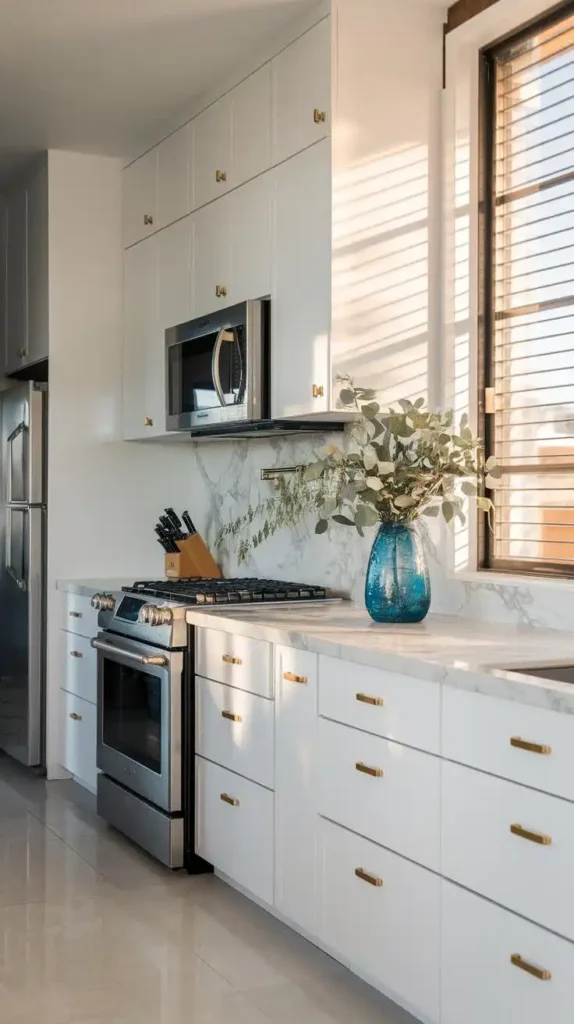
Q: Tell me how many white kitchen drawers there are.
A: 12